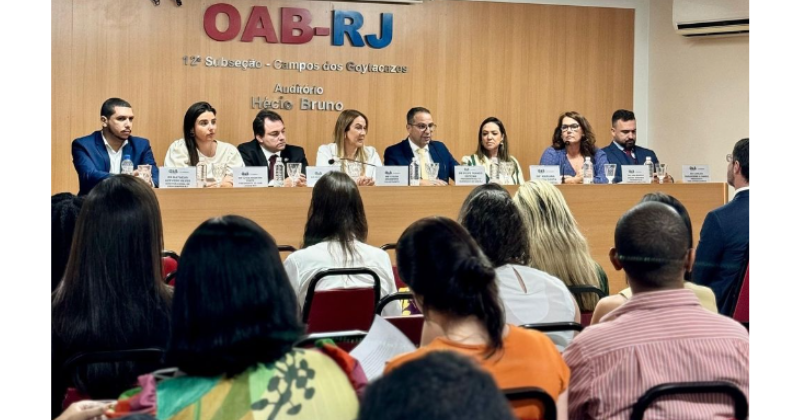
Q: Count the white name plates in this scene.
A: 8